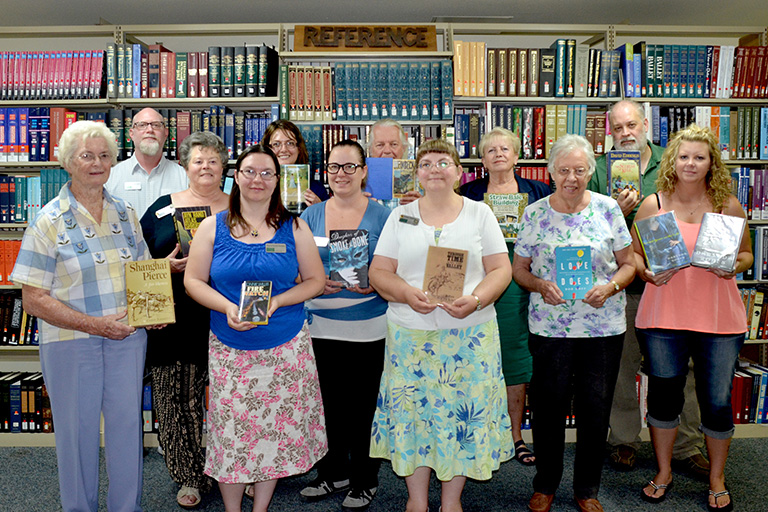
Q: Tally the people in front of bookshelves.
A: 12